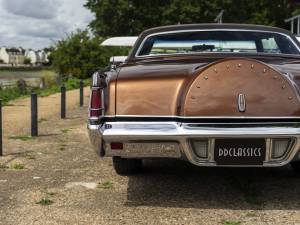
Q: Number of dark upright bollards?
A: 4